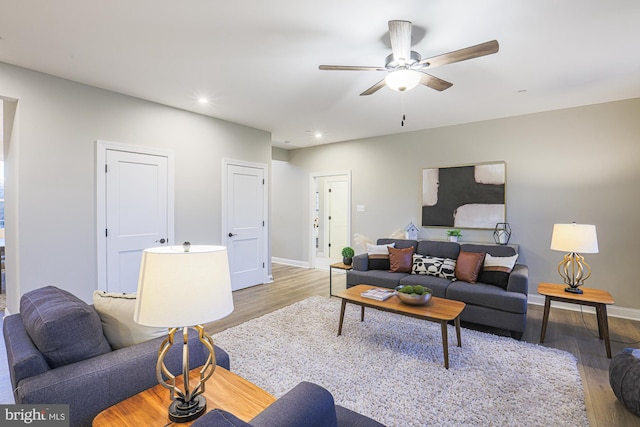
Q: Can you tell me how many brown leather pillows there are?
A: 2